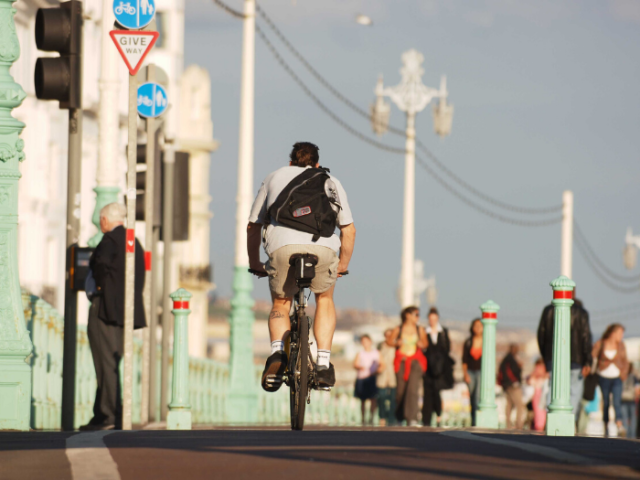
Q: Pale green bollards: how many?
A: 3